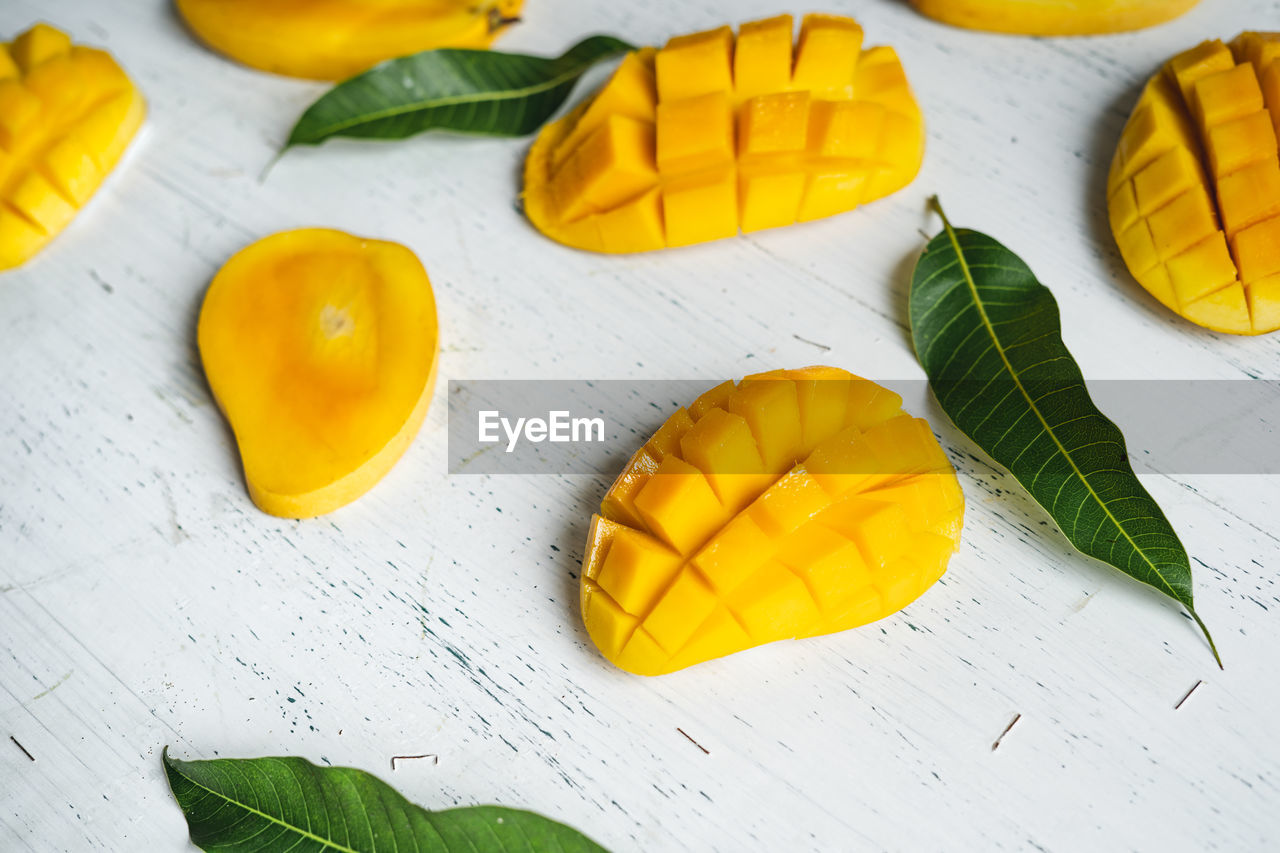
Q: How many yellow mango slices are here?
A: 5